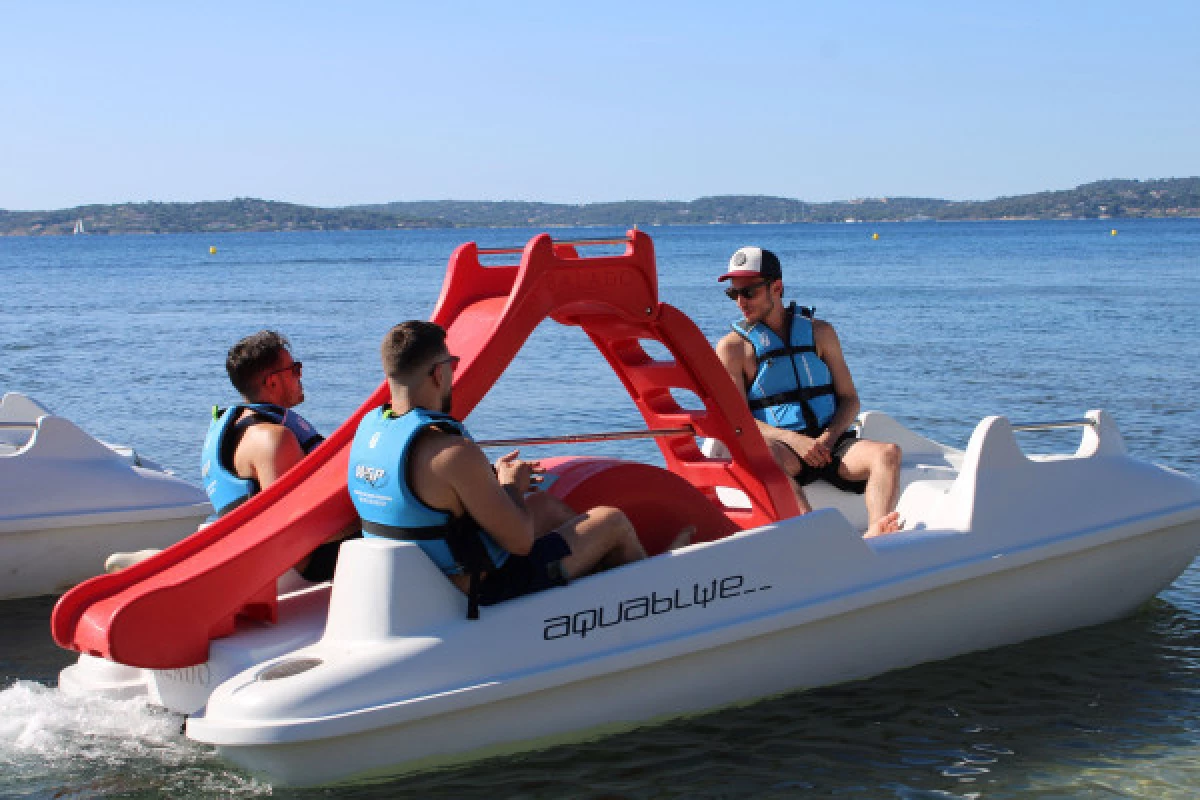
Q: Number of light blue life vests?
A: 3